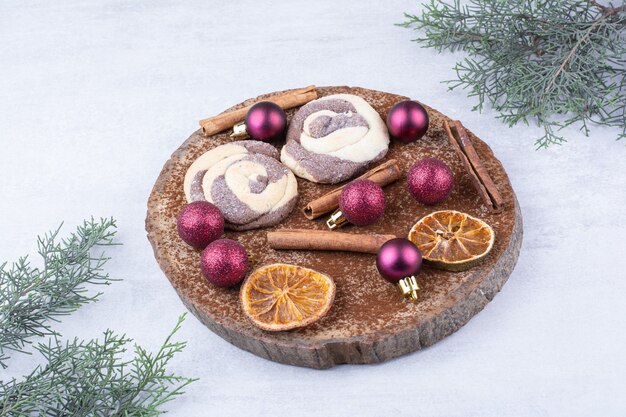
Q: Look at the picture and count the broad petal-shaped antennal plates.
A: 0